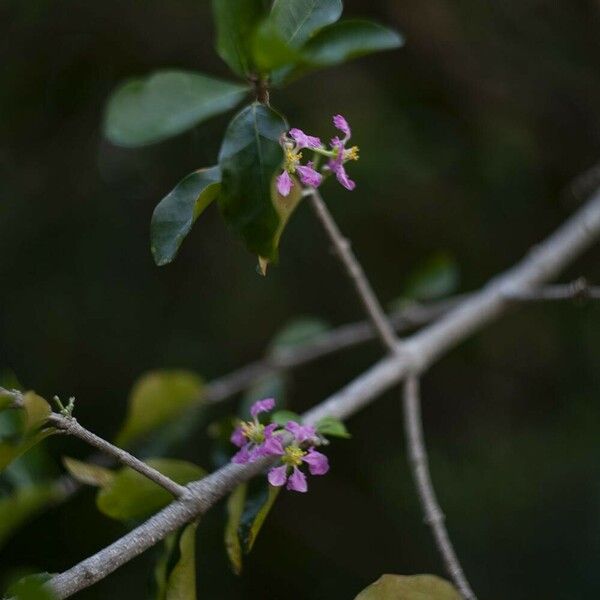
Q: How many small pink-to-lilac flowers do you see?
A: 4